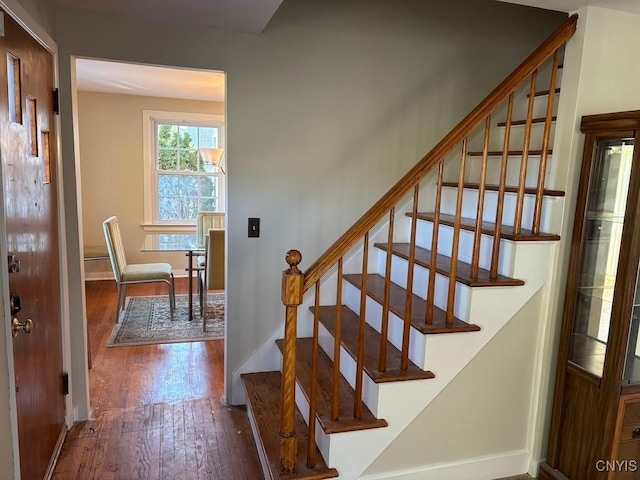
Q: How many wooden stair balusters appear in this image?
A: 11